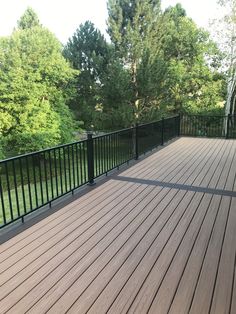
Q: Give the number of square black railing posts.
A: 5